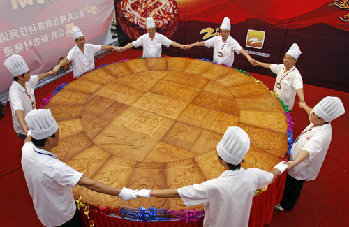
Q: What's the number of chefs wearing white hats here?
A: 8